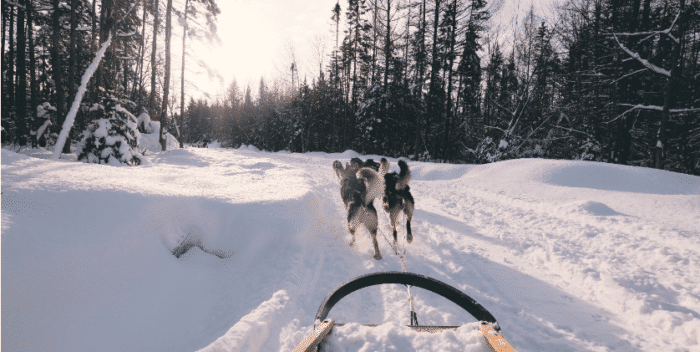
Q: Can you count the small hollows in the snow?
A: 1